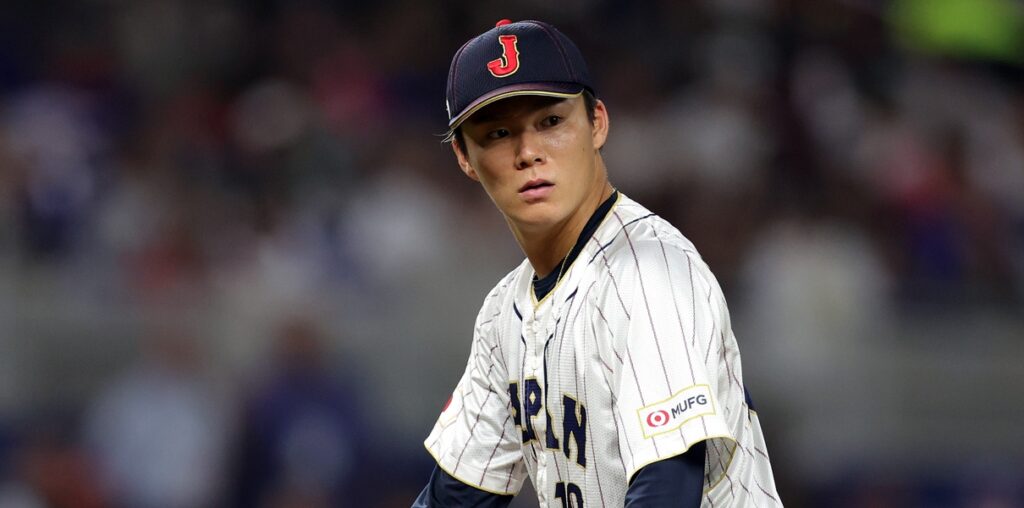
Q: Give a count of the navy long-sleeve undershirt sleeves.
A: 2